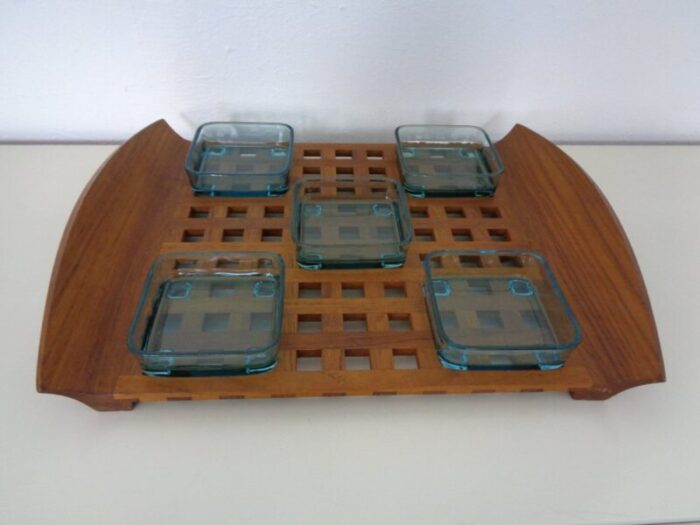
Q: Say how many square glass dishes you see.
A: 5